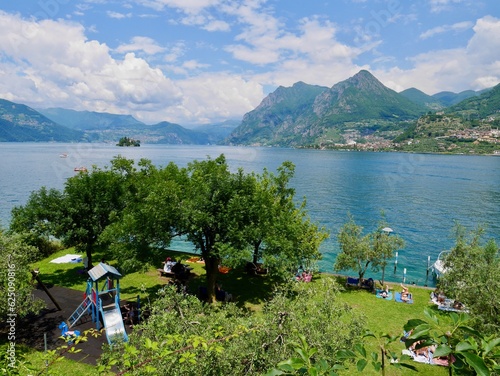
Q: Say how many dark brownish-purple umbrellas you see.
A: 0